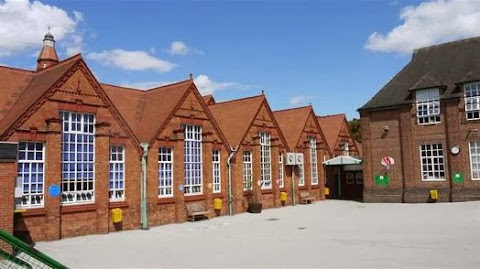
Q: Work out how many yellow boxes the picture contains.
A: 5